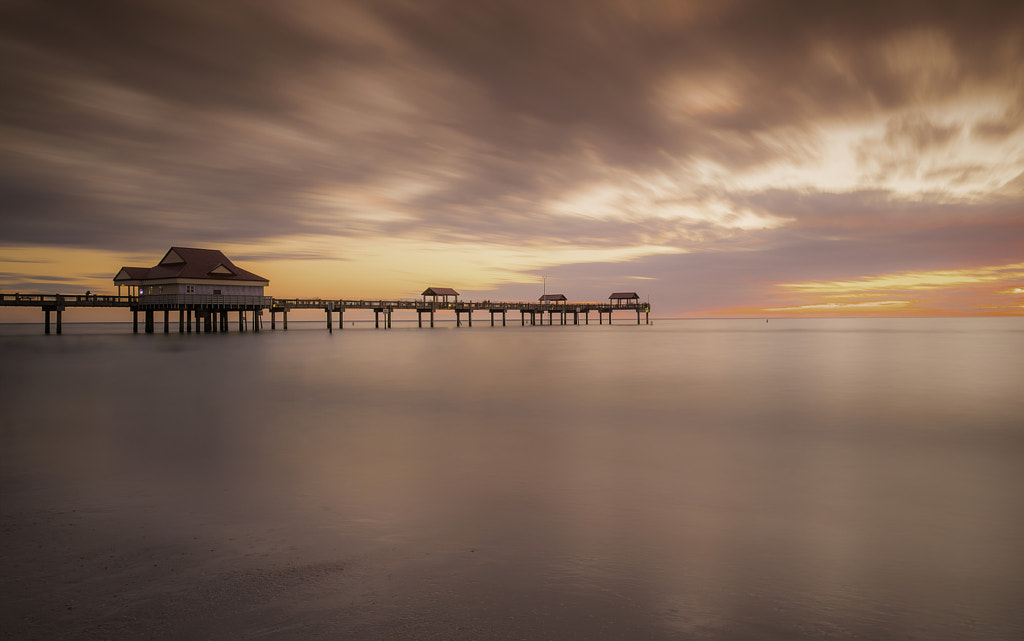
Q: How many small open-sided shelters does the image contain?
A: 3